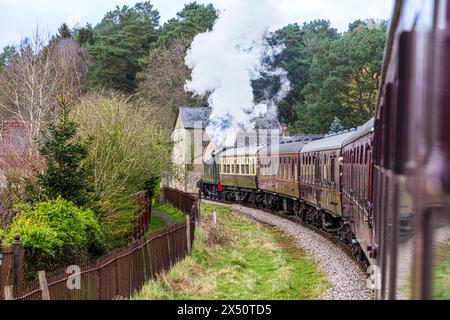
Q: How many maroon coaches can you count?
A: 4